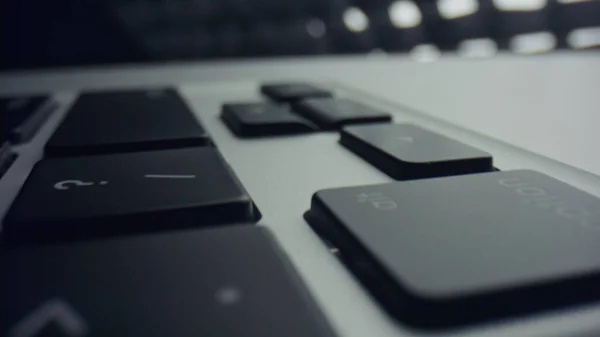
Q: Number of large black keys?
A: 4